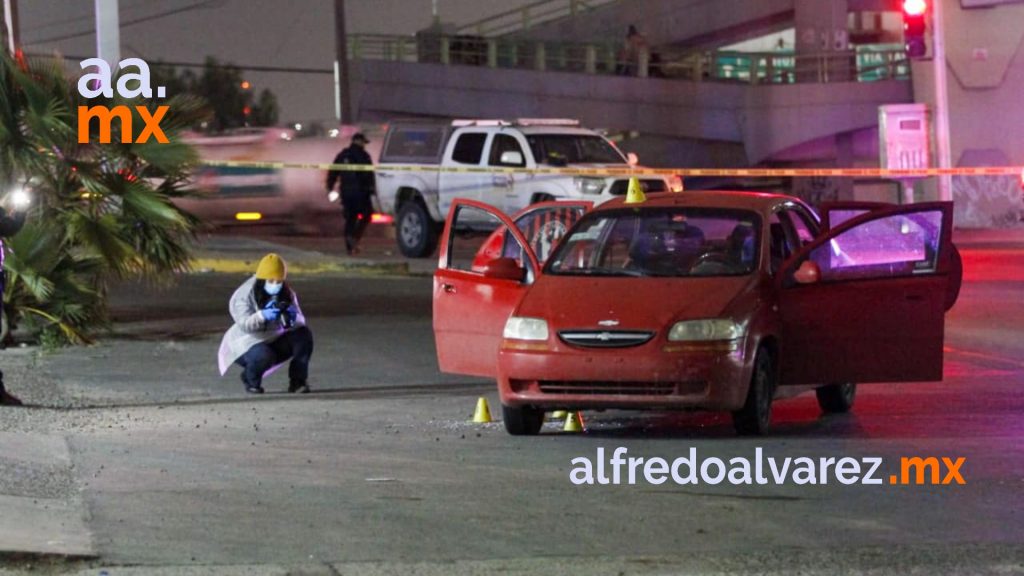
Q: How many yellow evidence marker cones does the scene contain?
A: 4